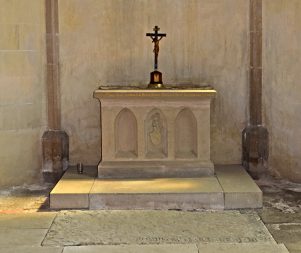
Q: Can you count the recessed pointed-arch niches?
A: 3